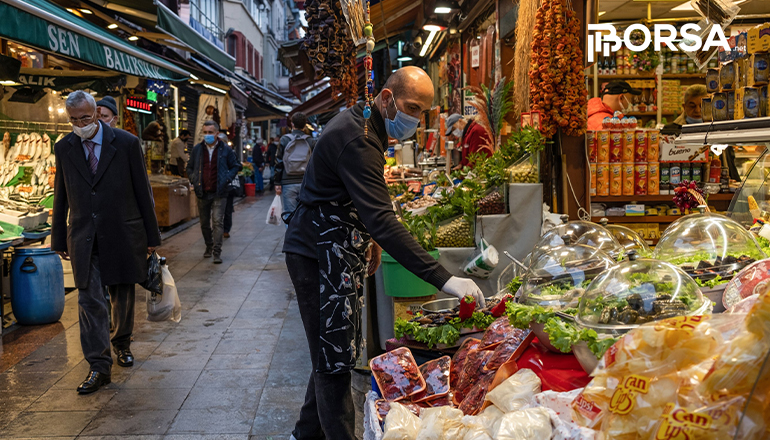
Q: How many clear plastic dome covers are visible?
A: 5